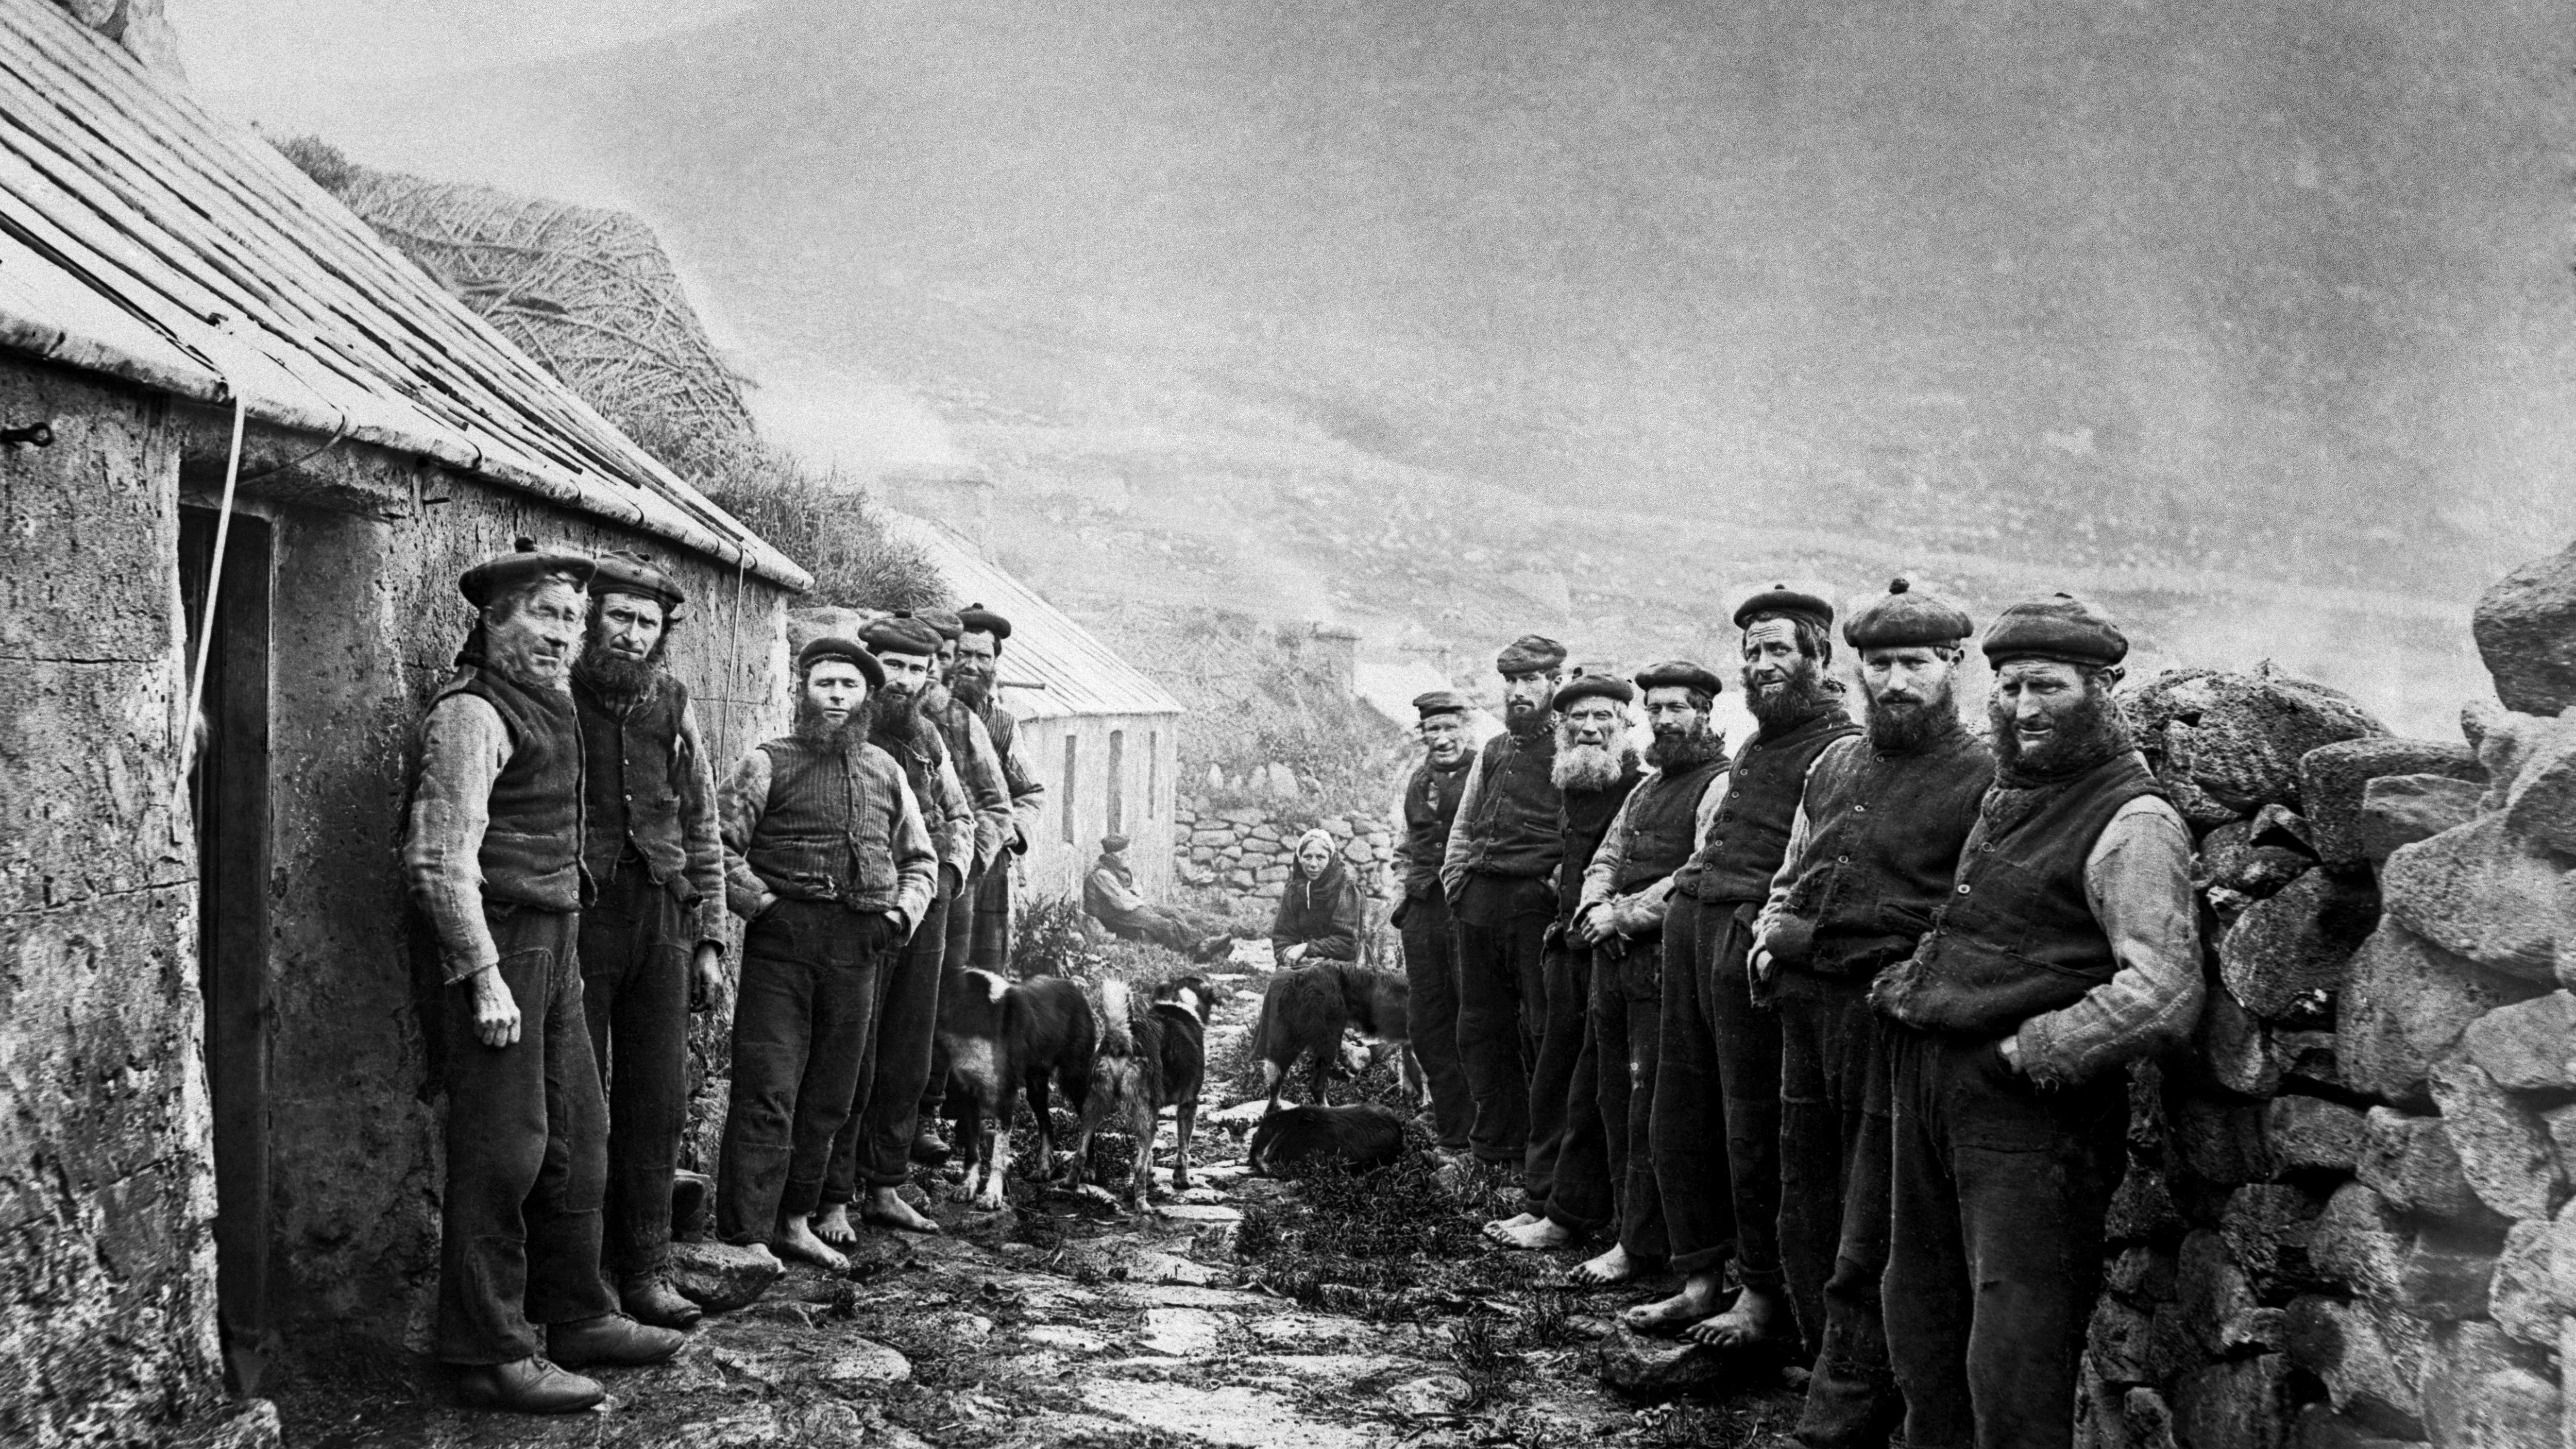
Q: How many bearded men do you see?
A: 12